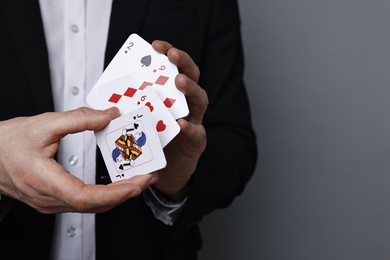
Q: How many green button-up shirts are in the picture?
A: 0